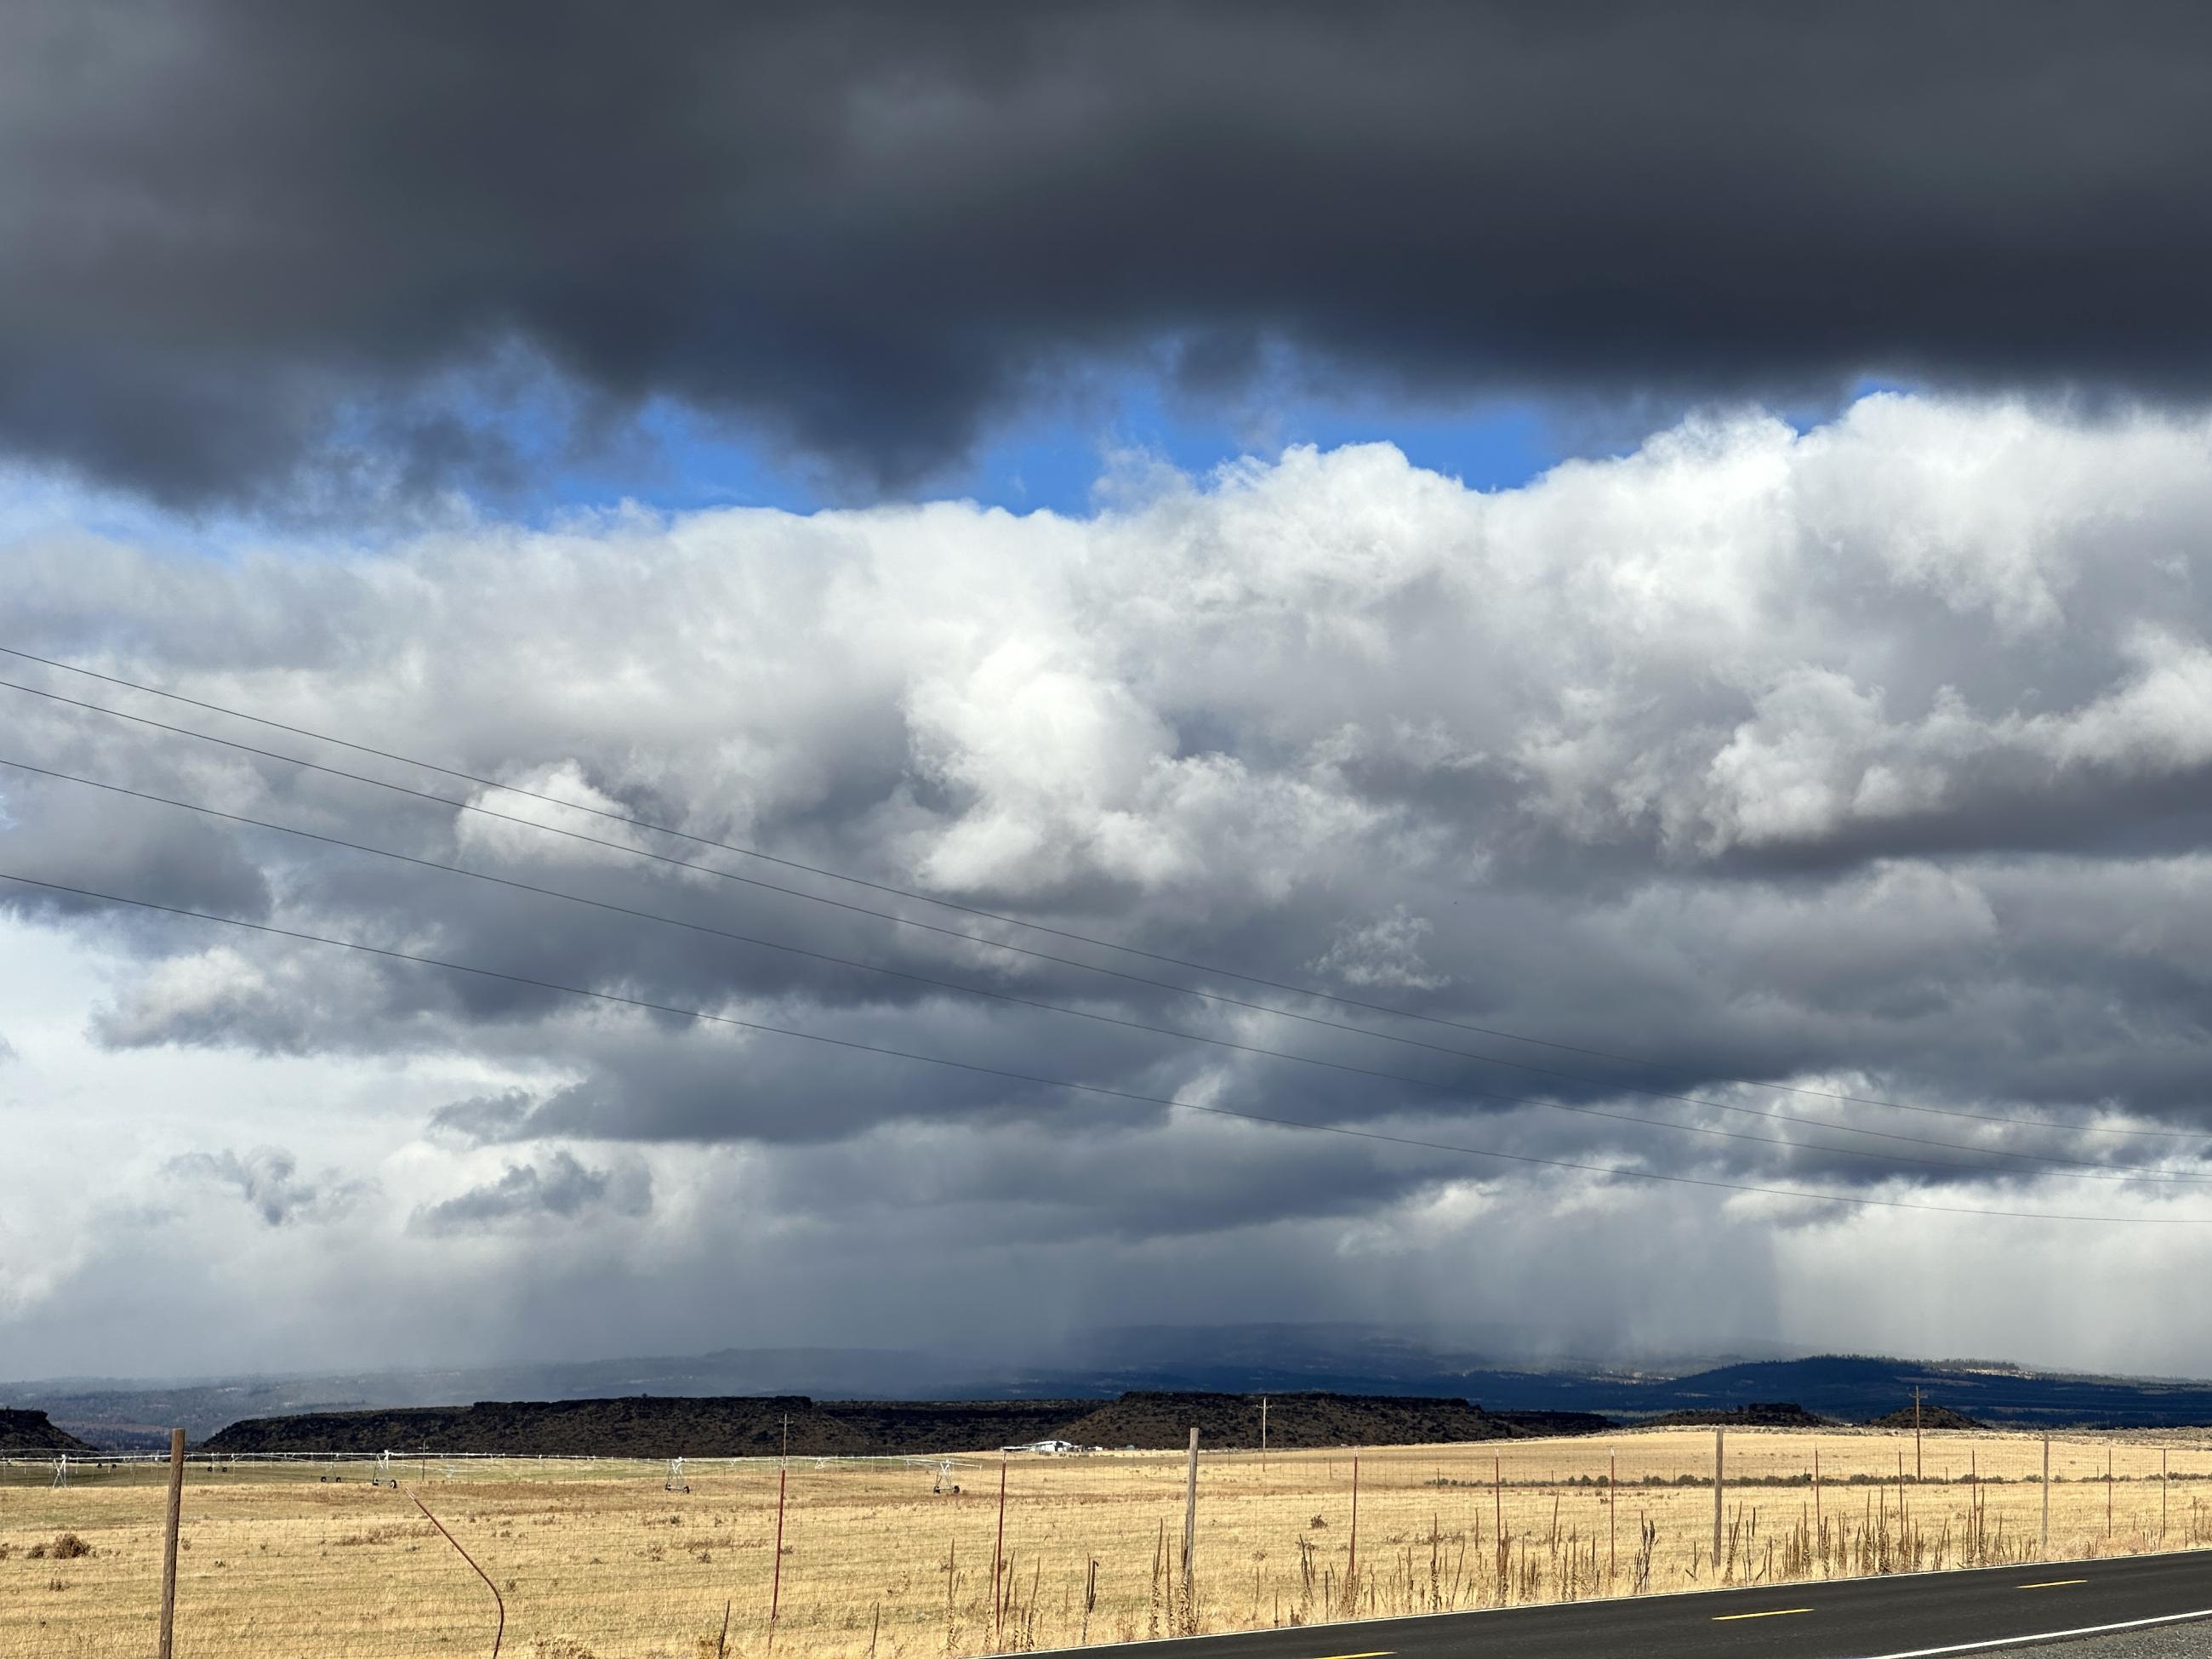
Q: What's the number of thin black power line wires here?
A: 4